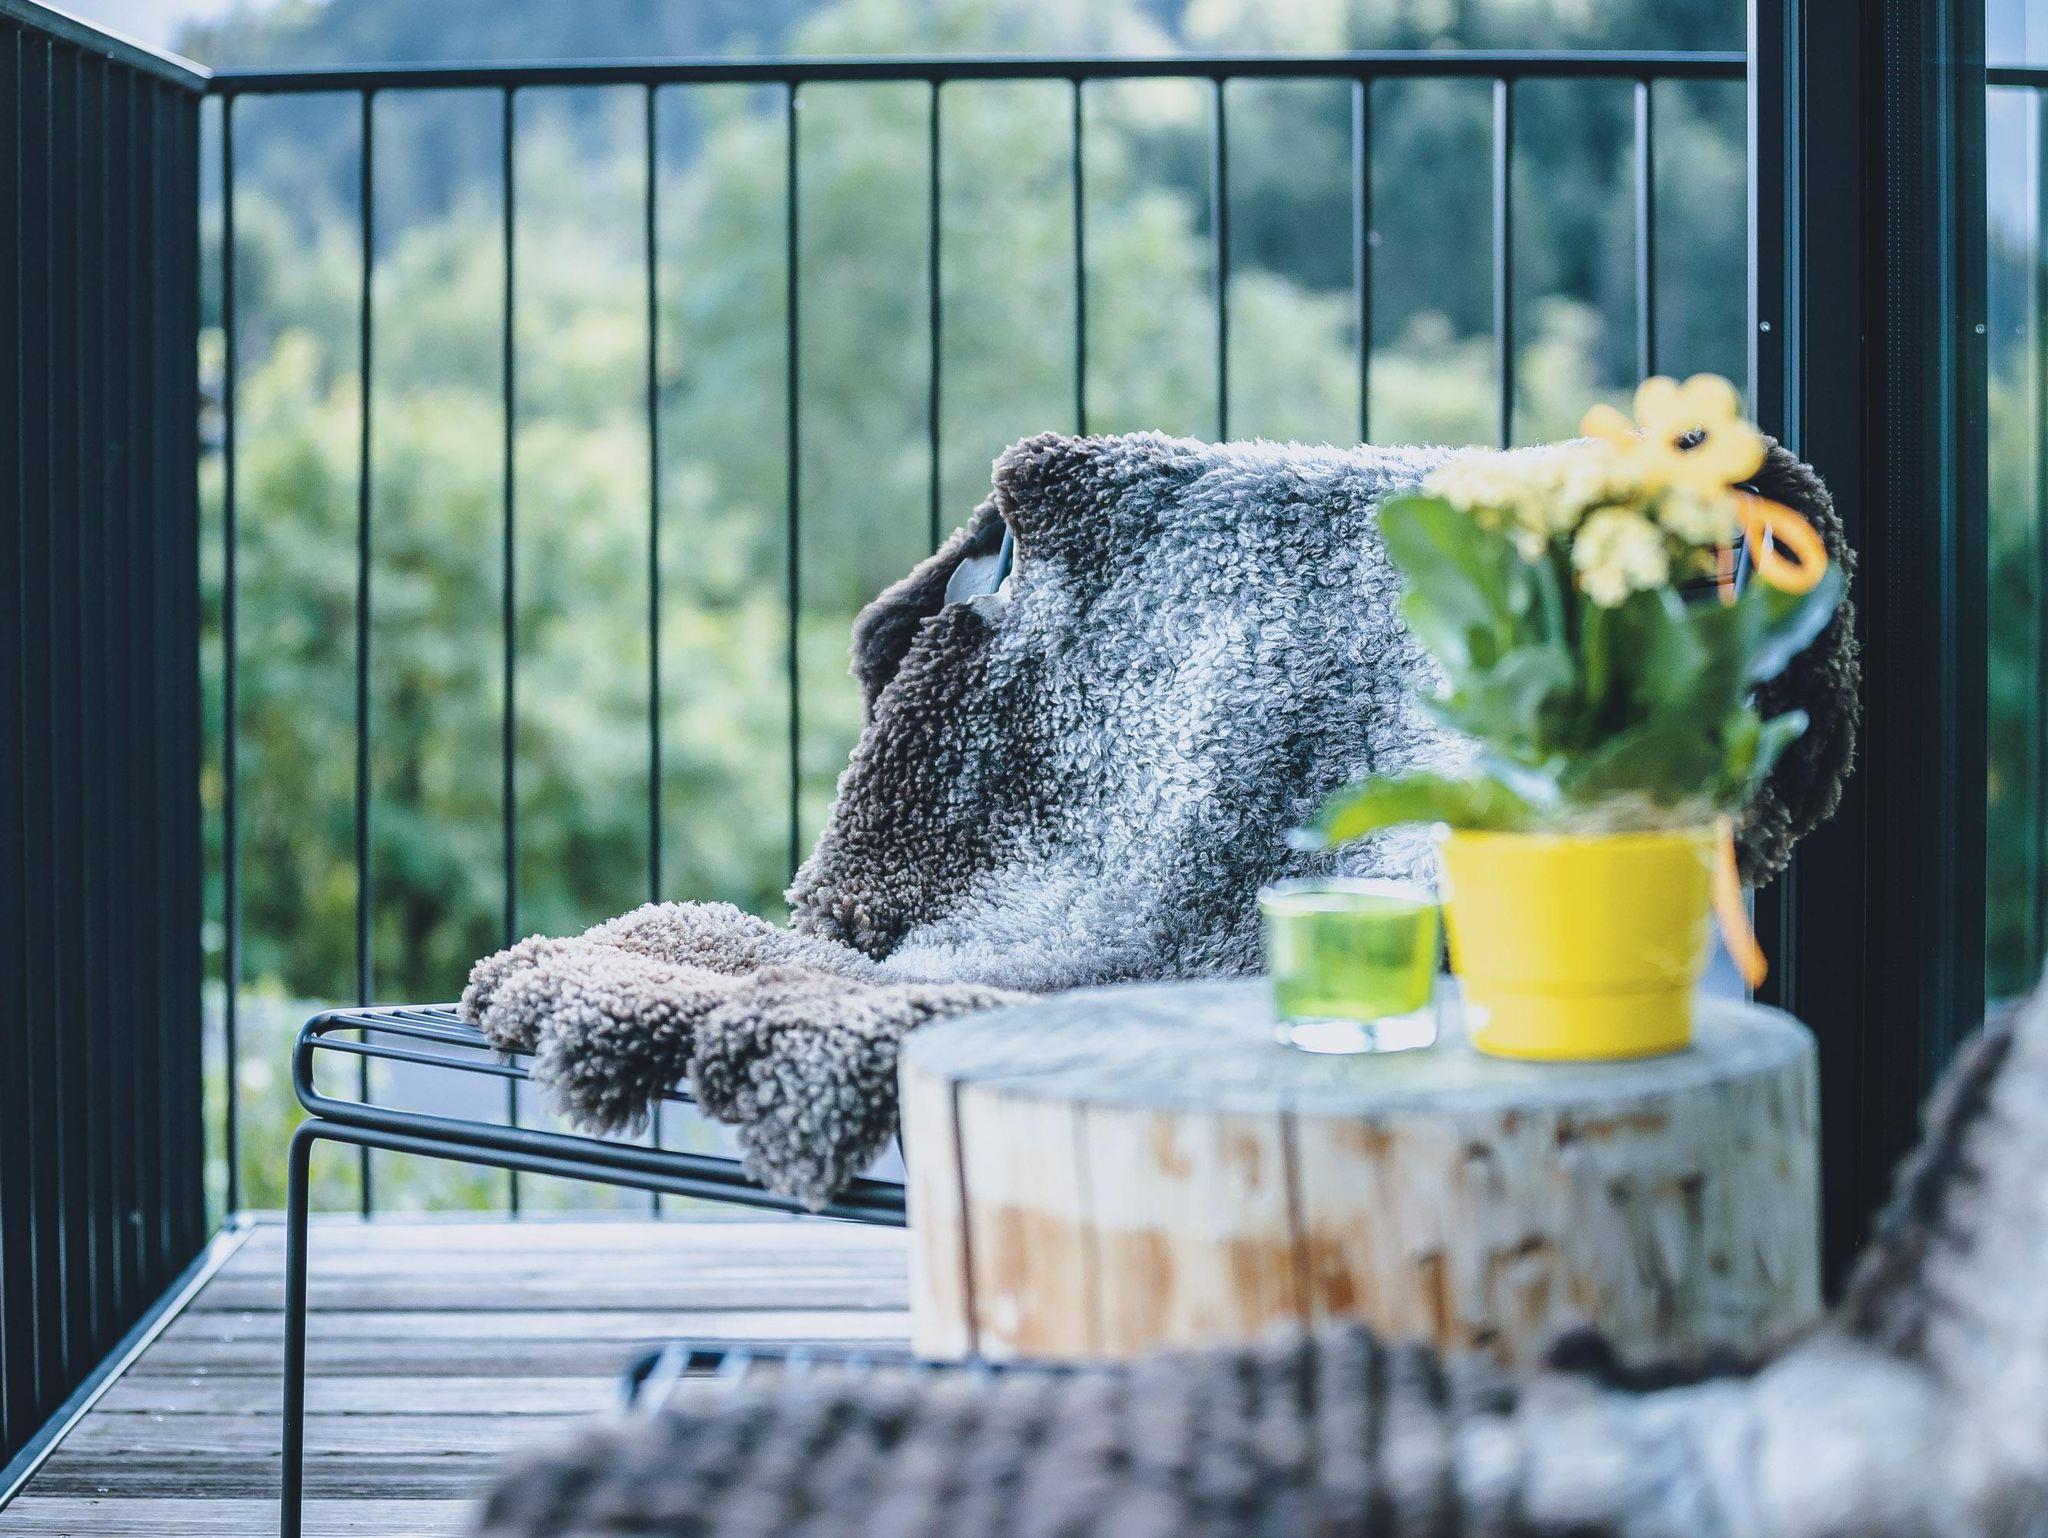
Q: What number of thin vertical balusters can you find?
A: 11